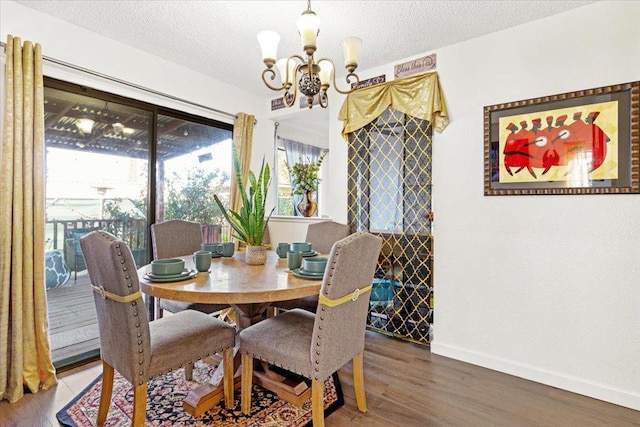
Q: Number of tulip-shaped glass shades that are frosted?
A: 5